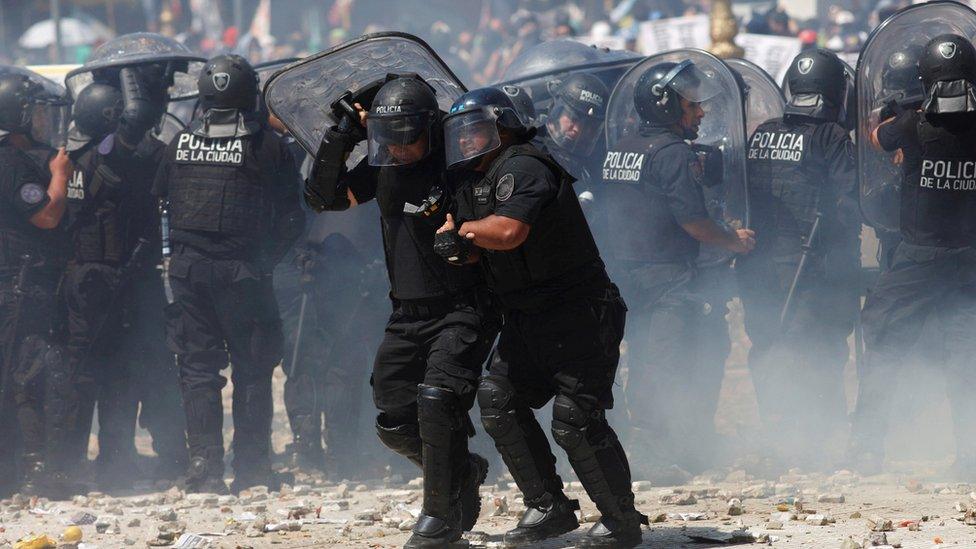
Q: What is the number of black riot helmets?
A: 11